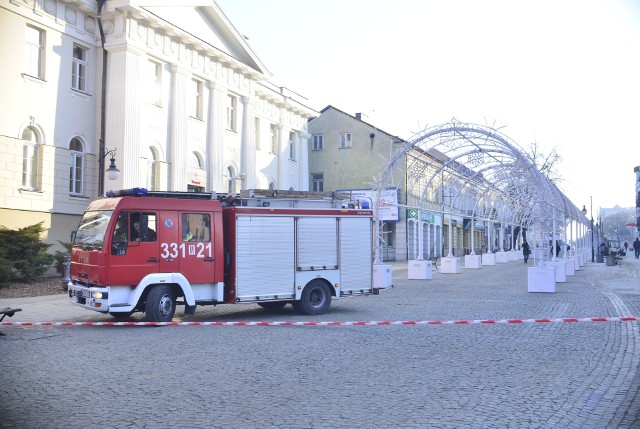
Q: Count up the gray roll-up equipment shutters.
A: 3